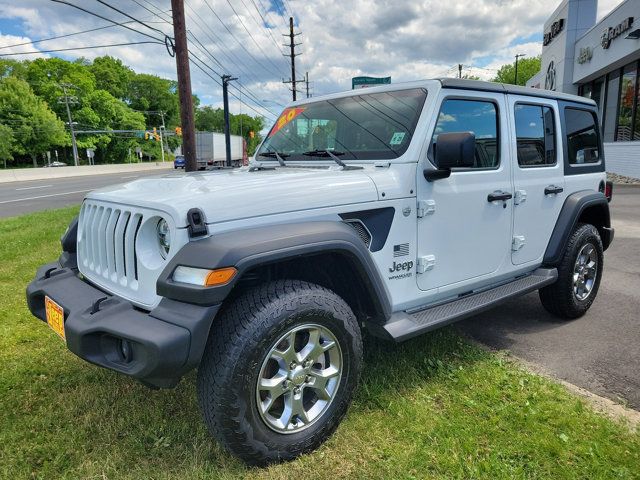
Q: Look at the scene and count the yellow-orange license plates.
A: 1